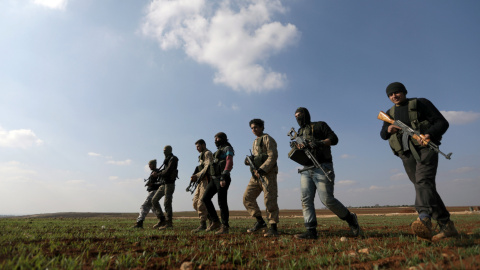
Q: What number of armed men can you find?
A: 7